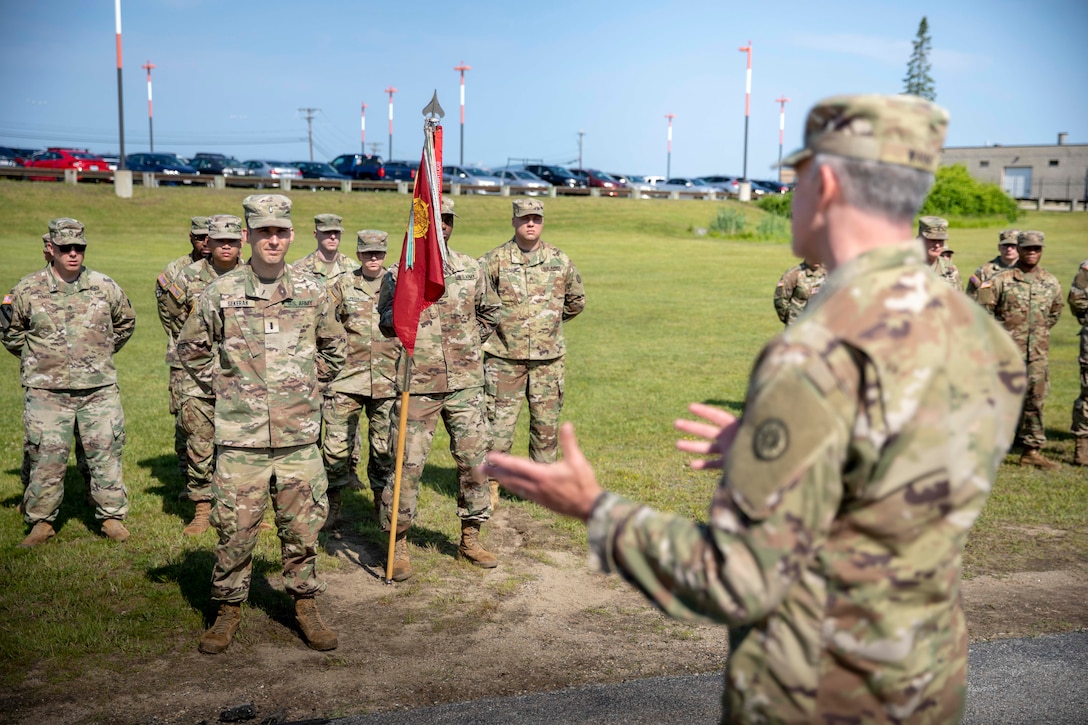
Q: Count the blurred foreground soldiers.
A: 1